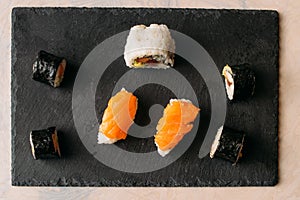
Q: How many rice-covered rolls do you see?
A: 1